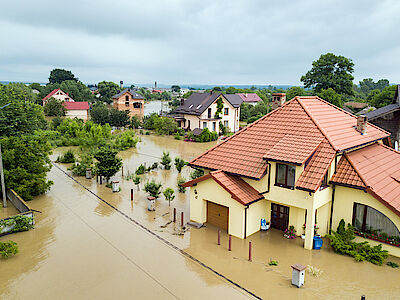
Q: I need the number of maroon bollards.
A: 6